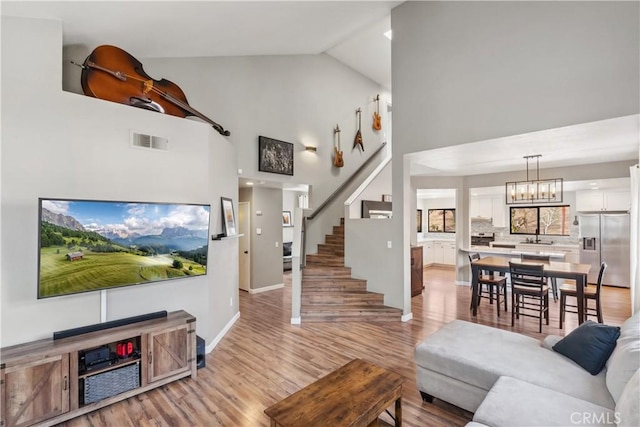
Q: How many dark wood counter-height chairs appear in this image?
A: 4